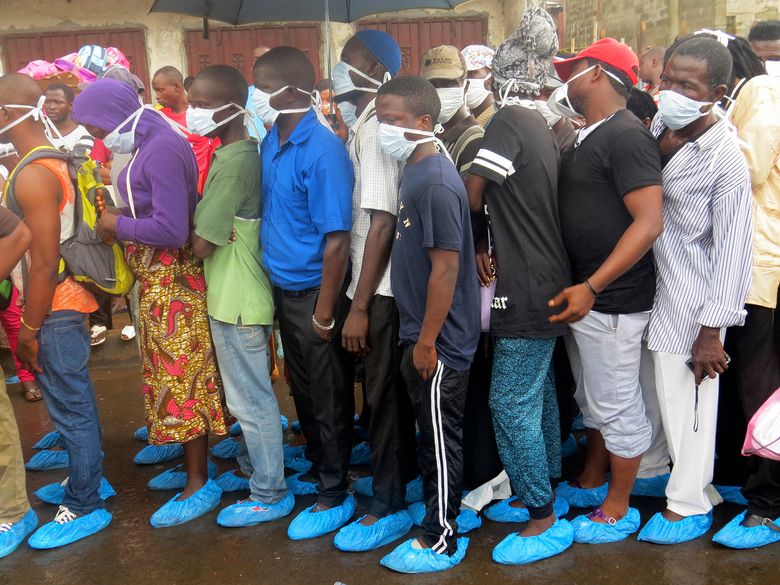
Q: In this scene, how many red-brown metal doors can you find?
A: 3